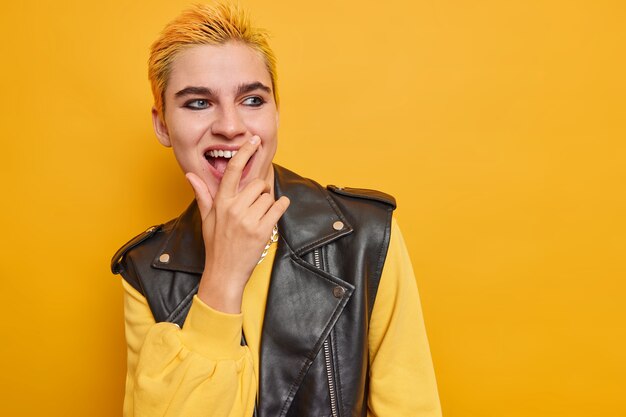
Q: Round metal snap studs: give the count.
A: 3